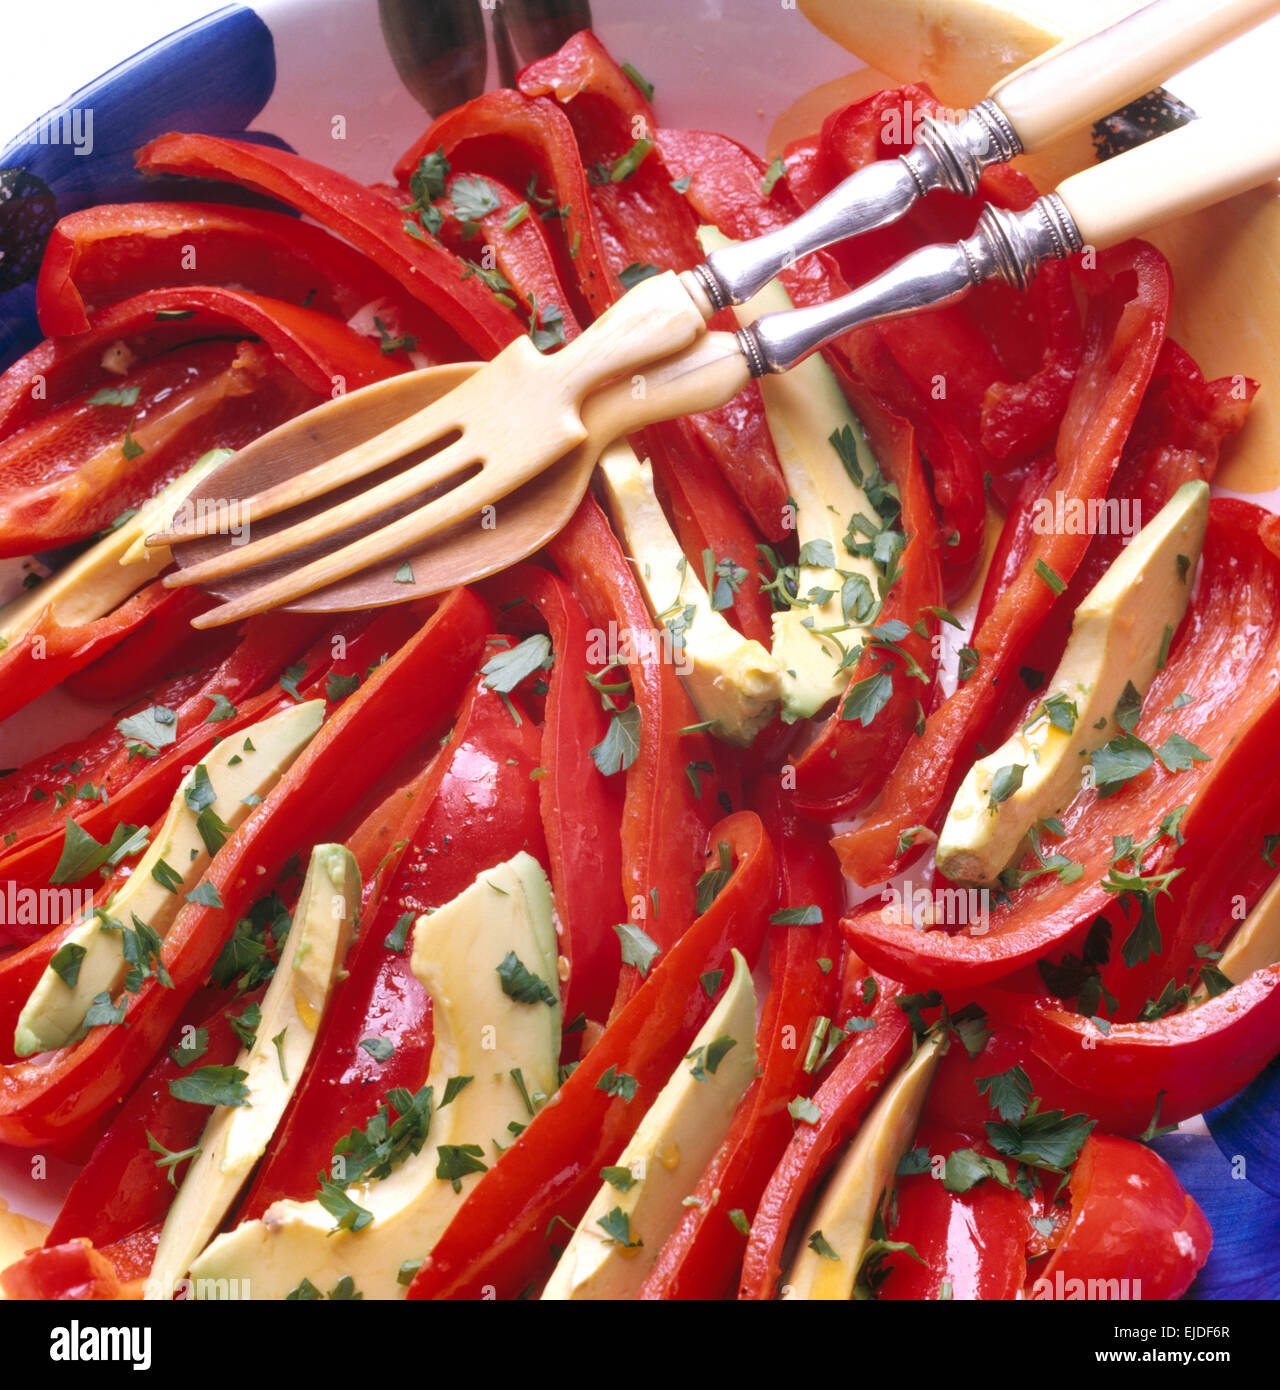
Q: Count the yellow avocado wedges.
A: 10